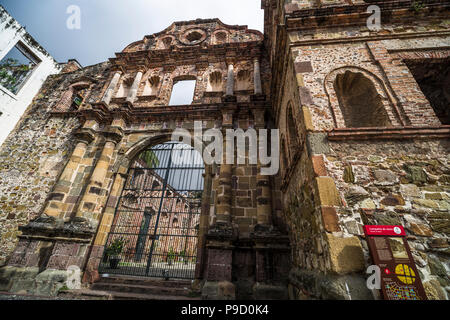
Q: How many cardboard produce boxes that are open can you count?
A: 0